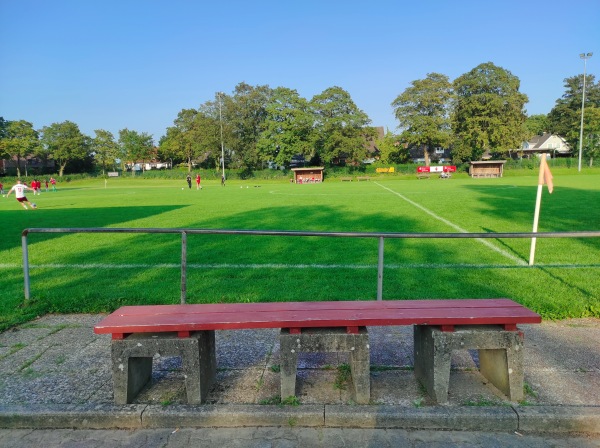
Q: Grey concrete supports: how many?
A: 3